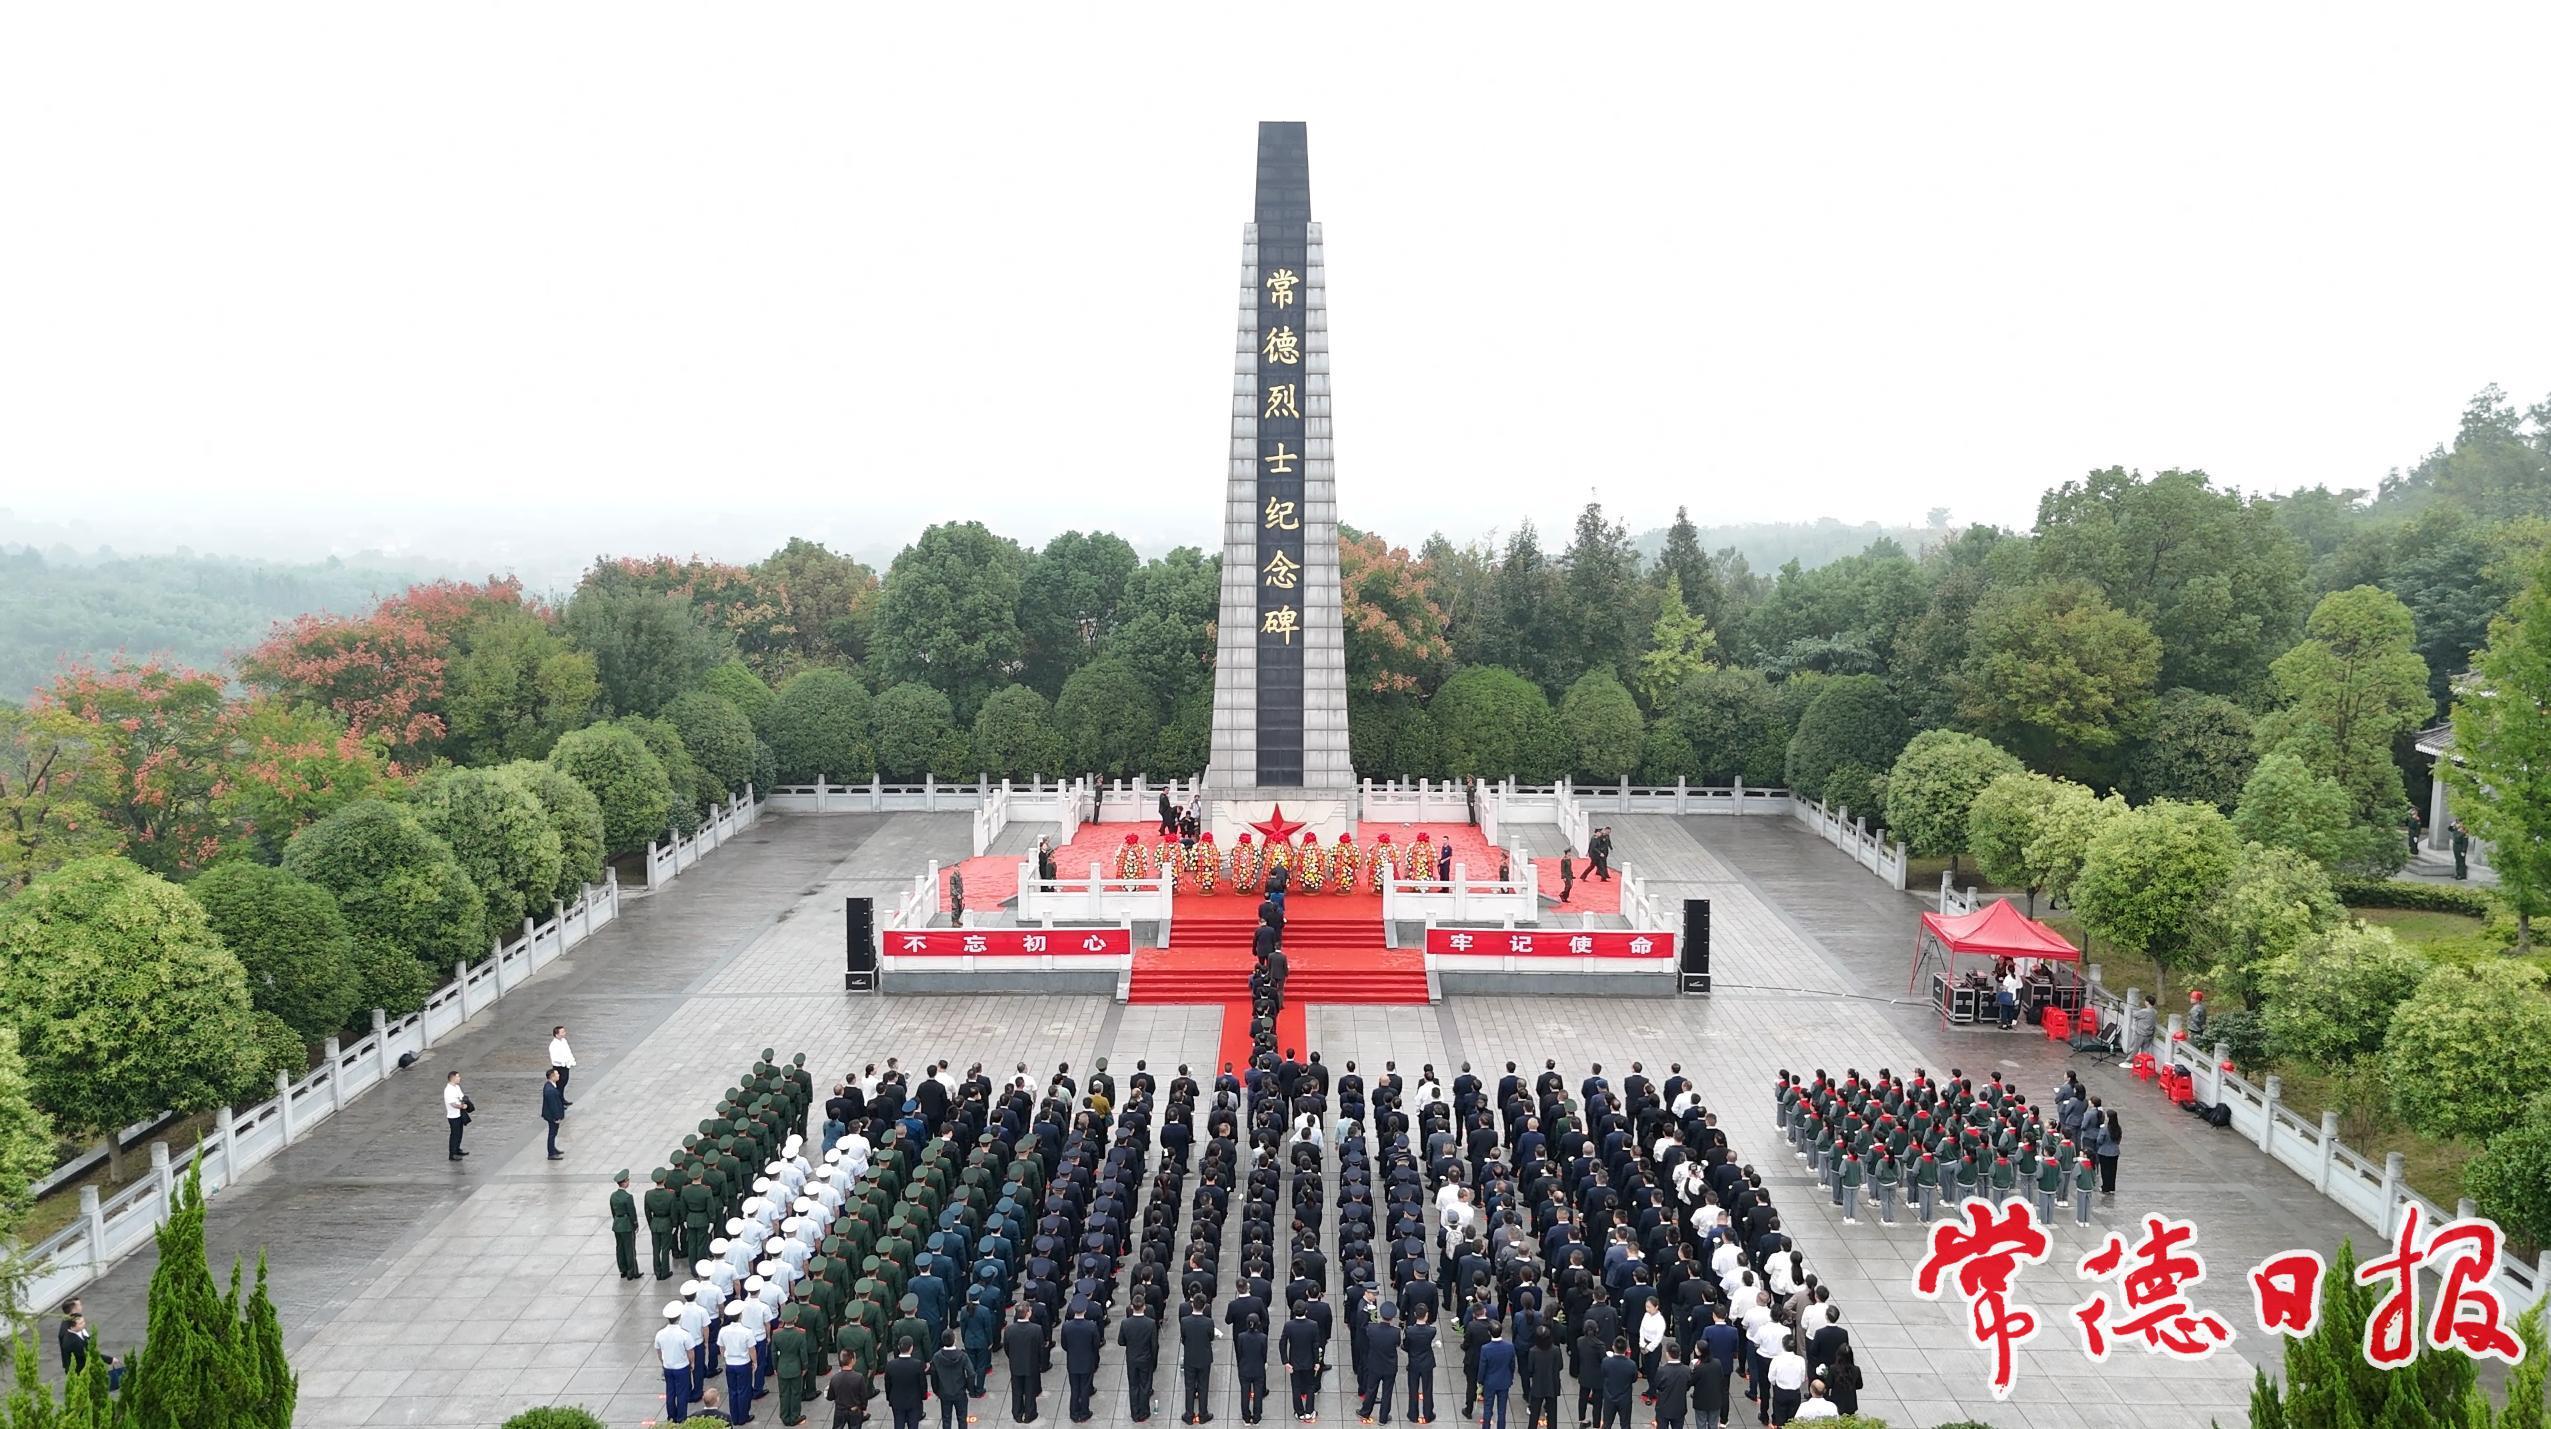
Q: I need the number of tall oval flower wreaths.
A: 9